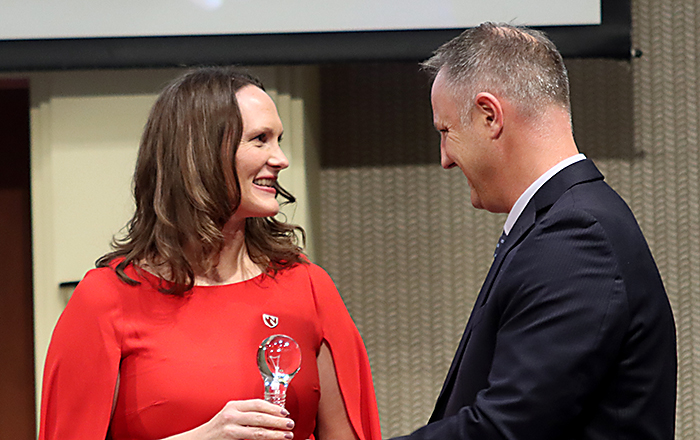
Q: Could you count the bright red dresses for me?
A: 1